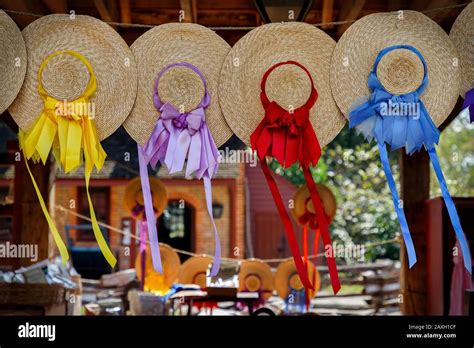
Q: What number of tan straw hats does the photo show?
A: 12